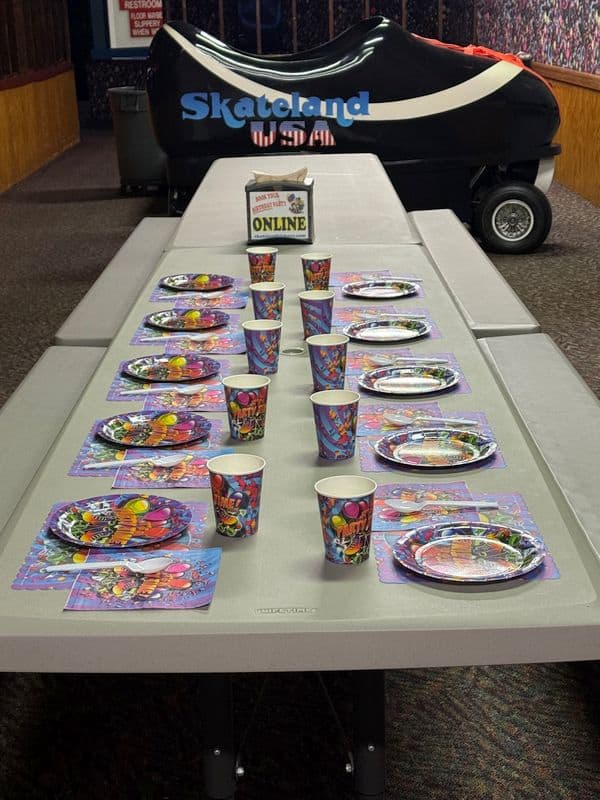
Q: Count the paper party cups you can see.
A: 10